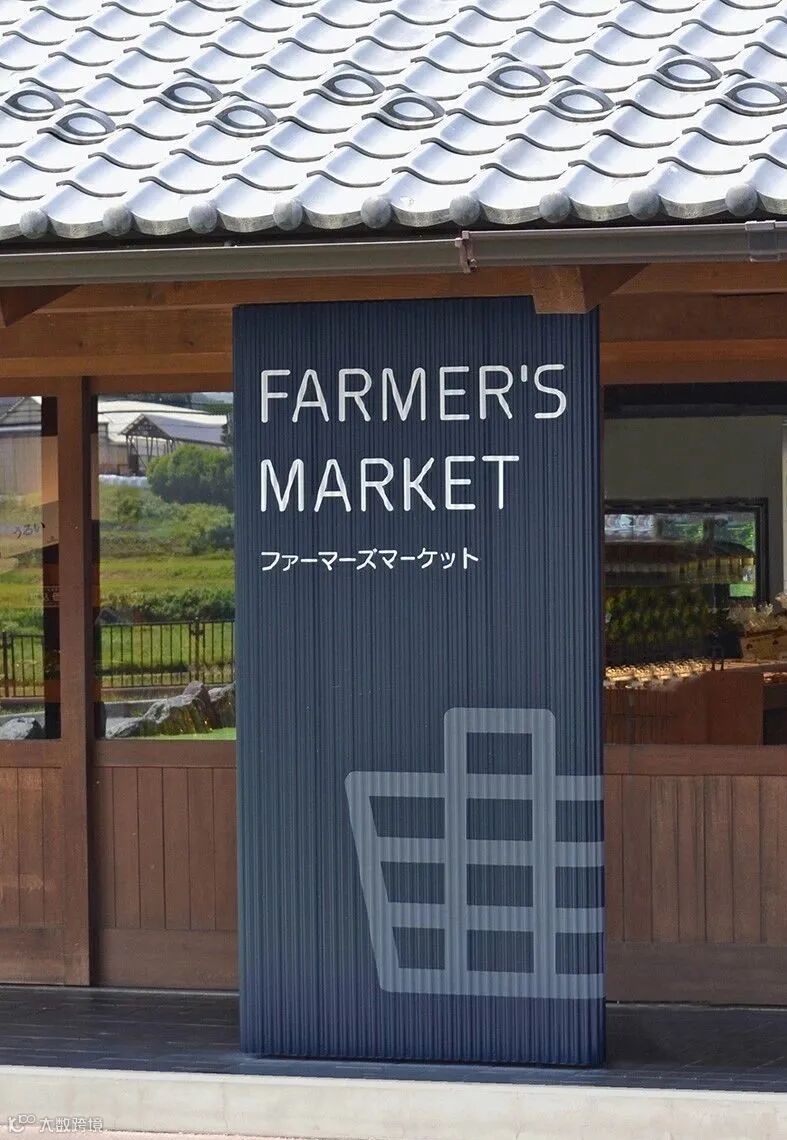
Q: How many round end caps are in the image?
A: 9